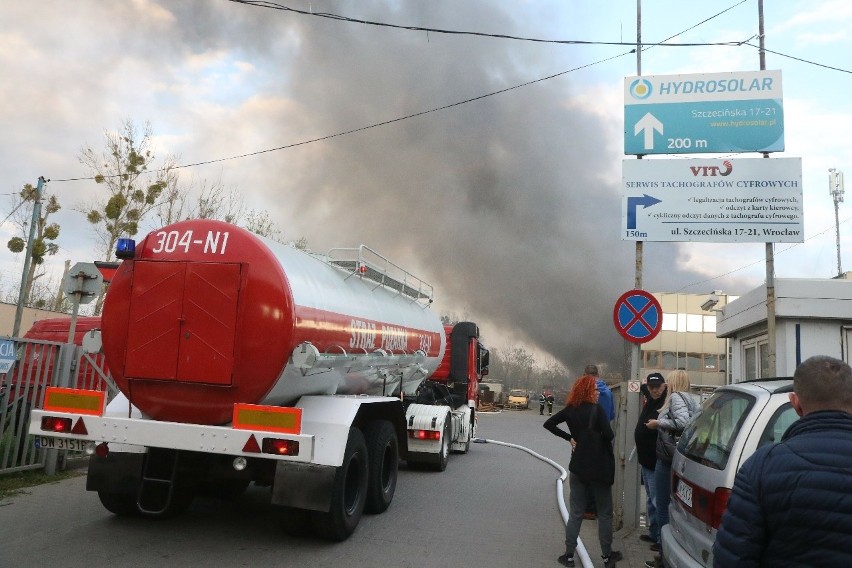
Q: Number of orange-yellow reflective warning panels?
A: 2